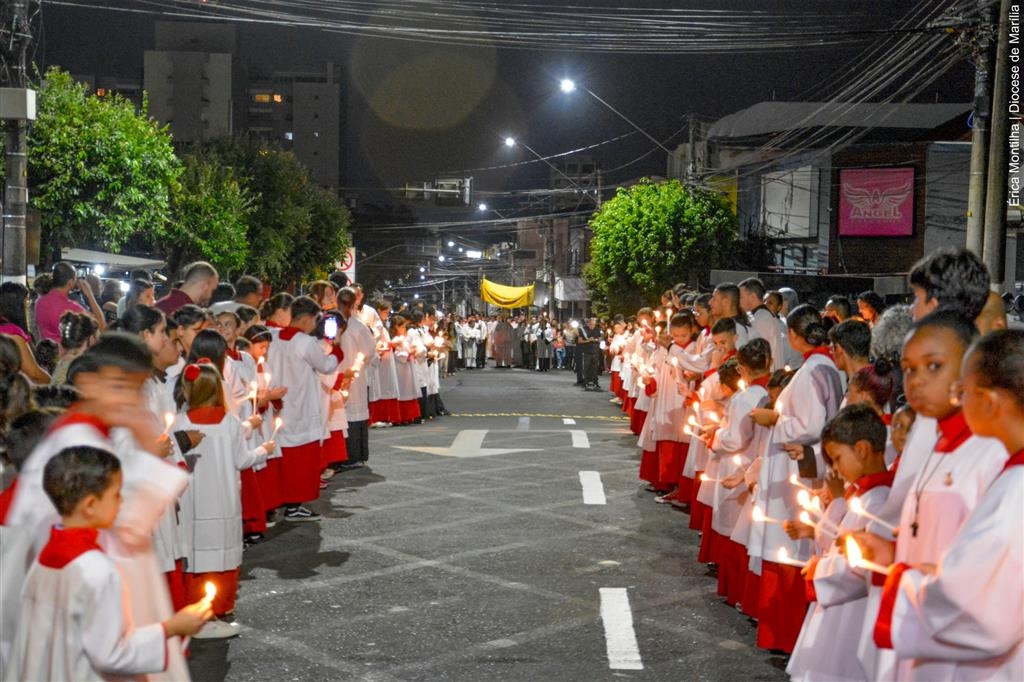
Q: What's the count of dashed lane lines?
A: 4